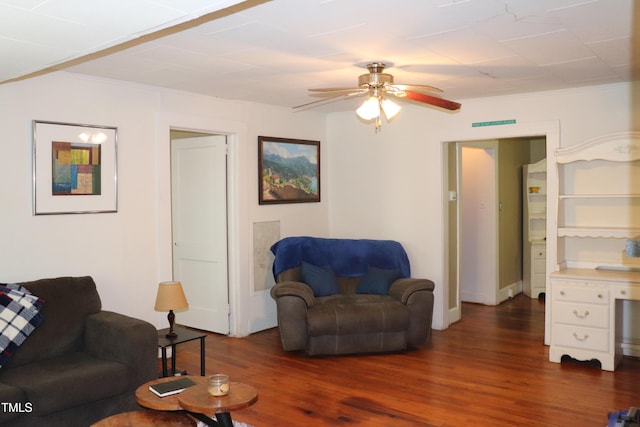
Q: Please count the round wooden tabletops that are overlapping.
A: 3